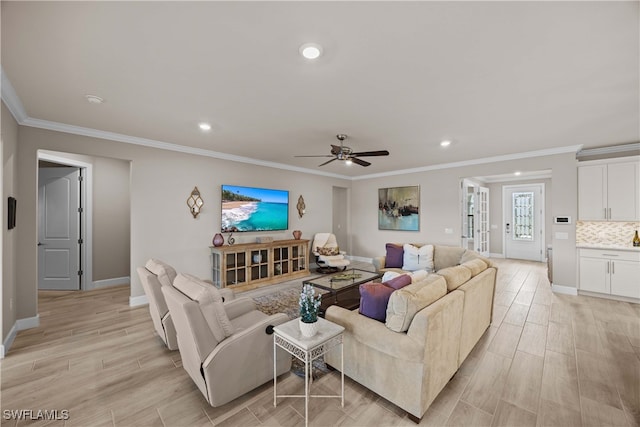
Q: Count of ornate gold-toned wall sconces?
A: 2